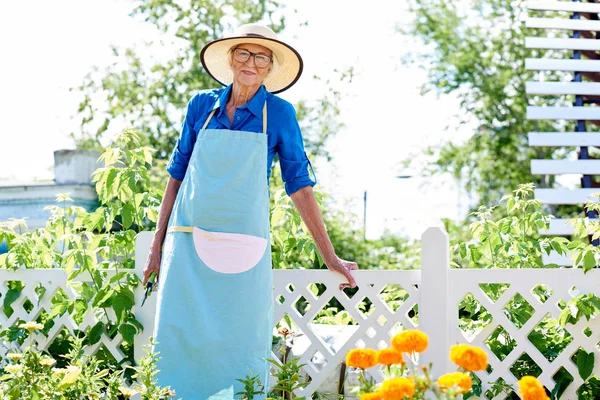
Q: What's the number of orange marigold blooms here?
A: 8